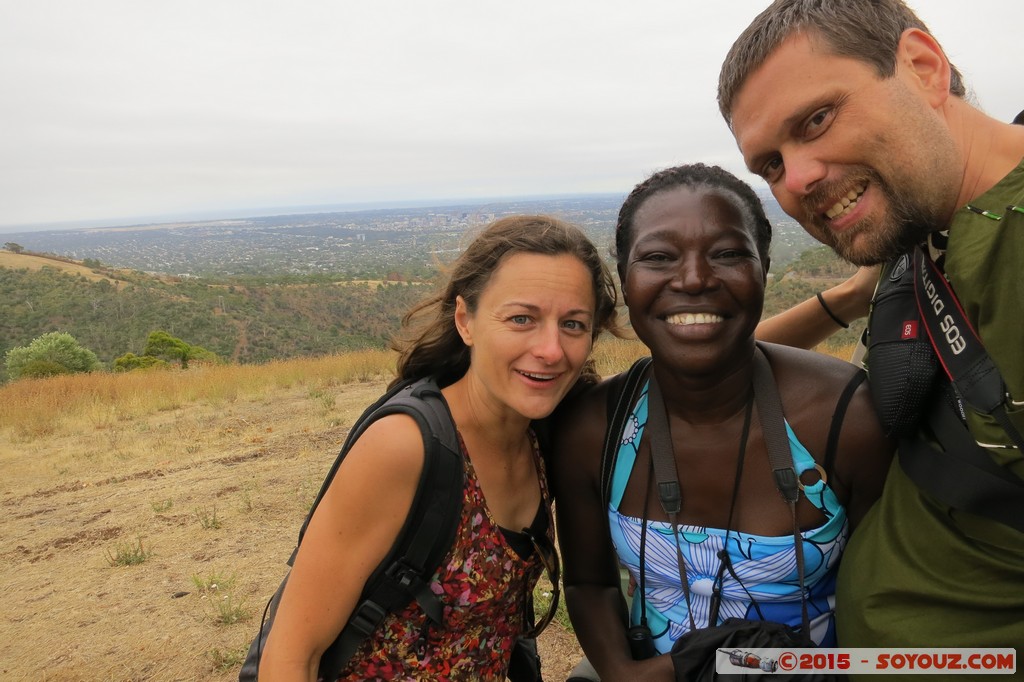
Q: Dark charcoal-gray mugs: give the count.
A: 0